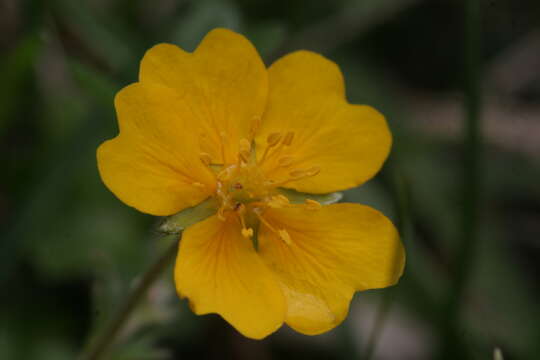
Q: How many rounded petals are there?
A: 5